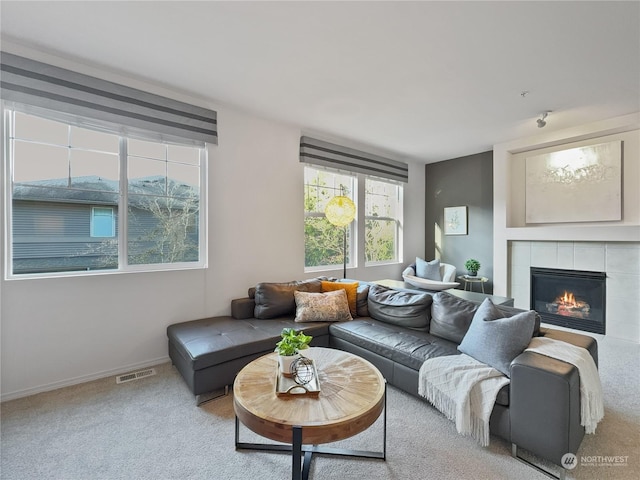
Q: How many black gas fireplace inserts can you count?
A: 1